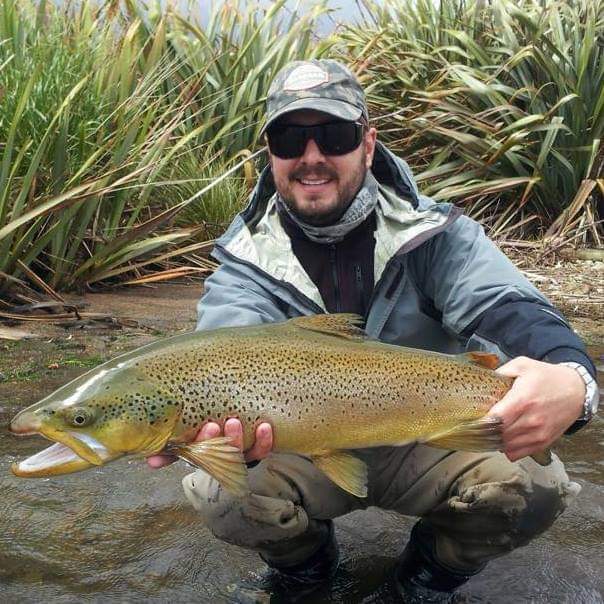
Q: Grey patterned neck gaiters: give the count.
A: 1